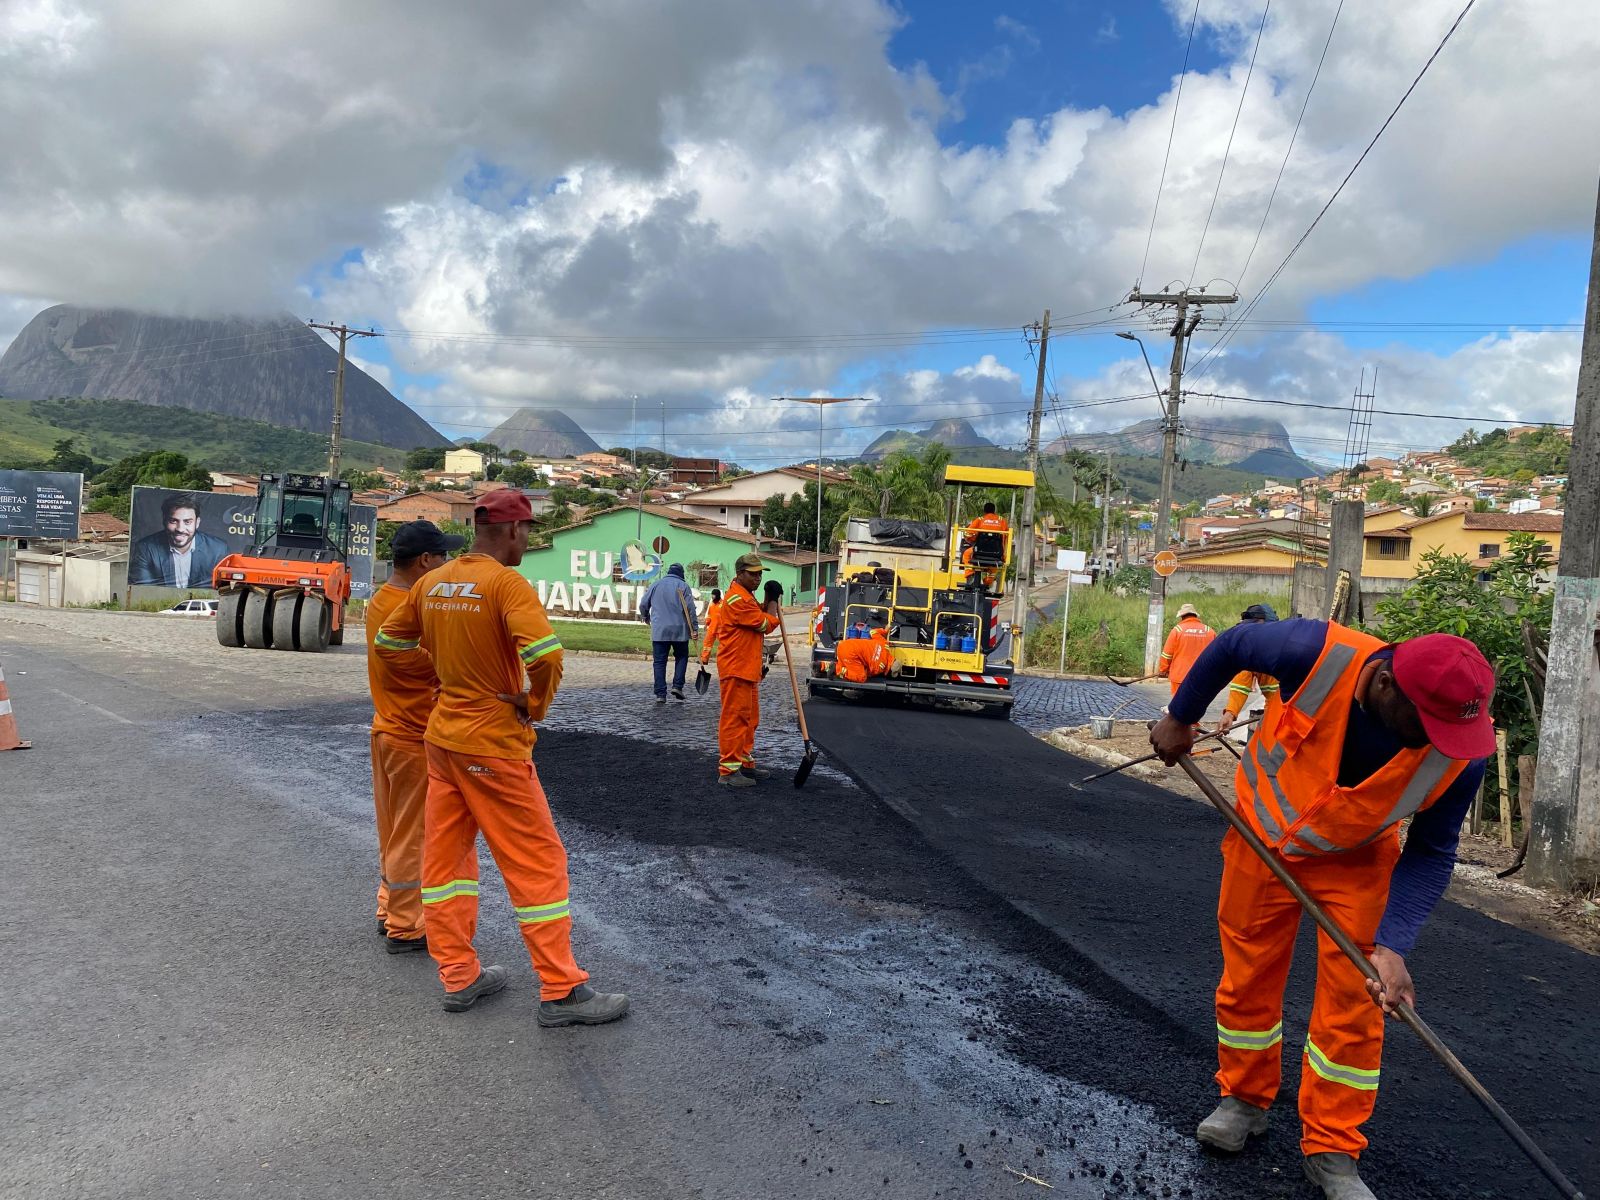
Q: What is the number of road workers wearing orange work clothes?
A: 9